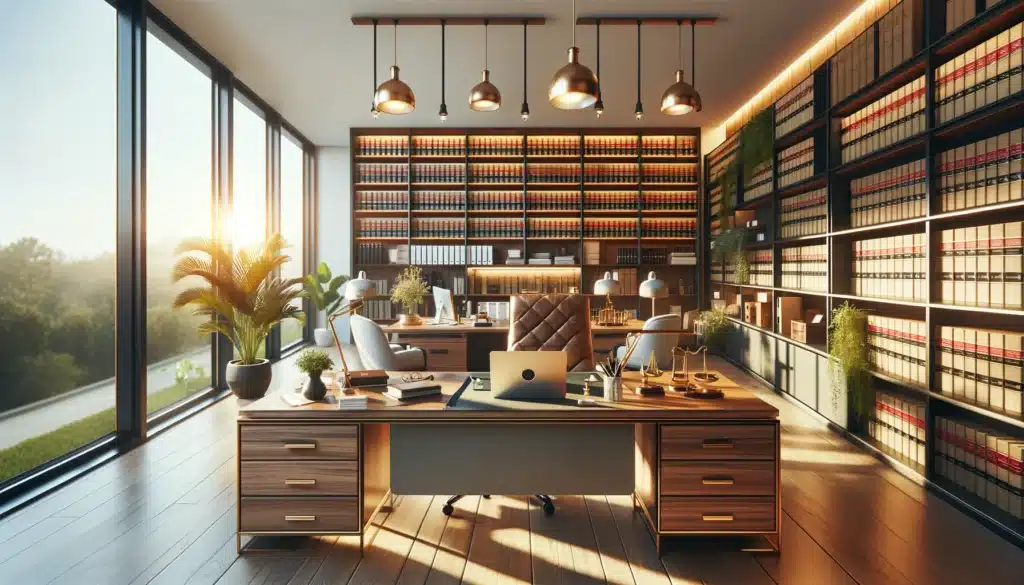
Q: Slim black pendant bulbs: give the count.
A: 5